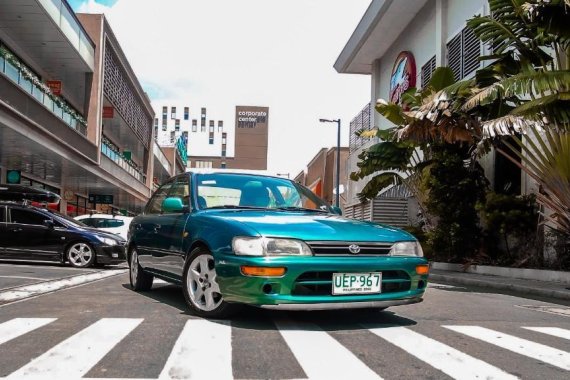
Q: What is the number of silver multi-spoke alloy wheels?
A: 3